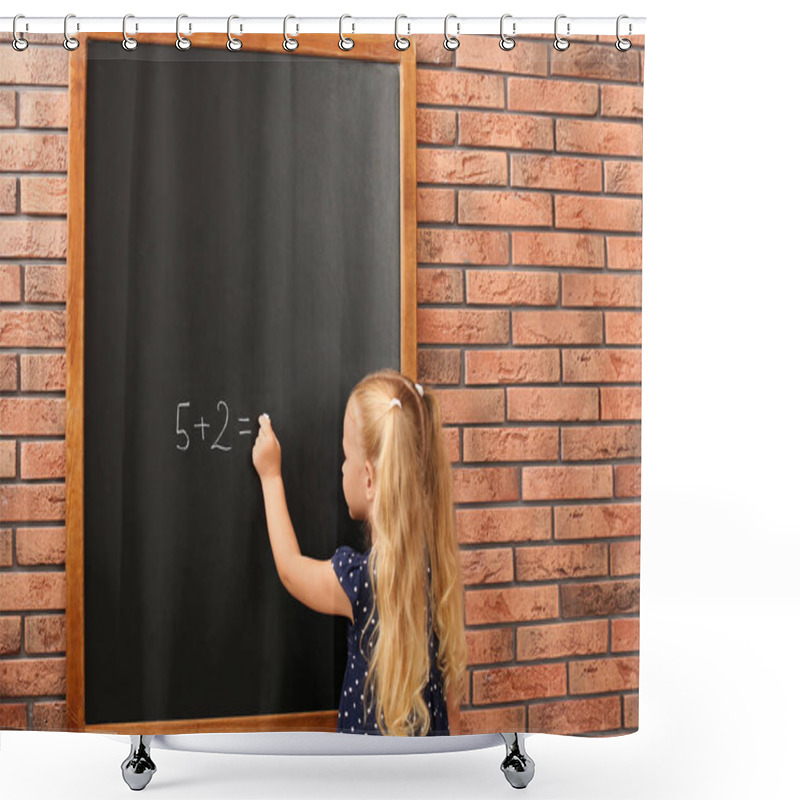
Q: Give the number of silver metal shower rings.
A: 12